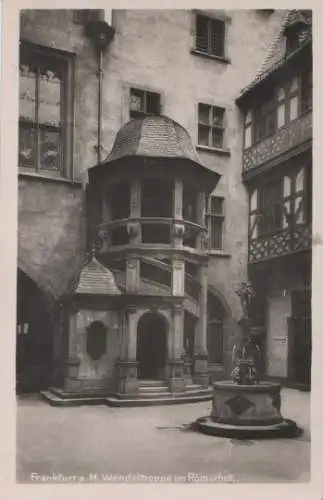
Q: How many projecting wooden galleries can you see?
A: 2